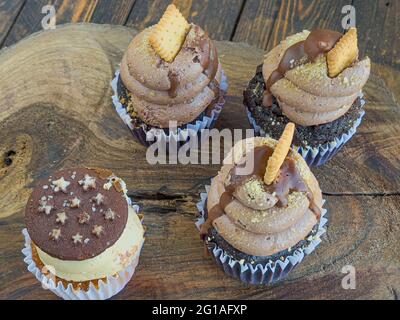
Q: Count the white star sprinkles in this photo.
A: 11